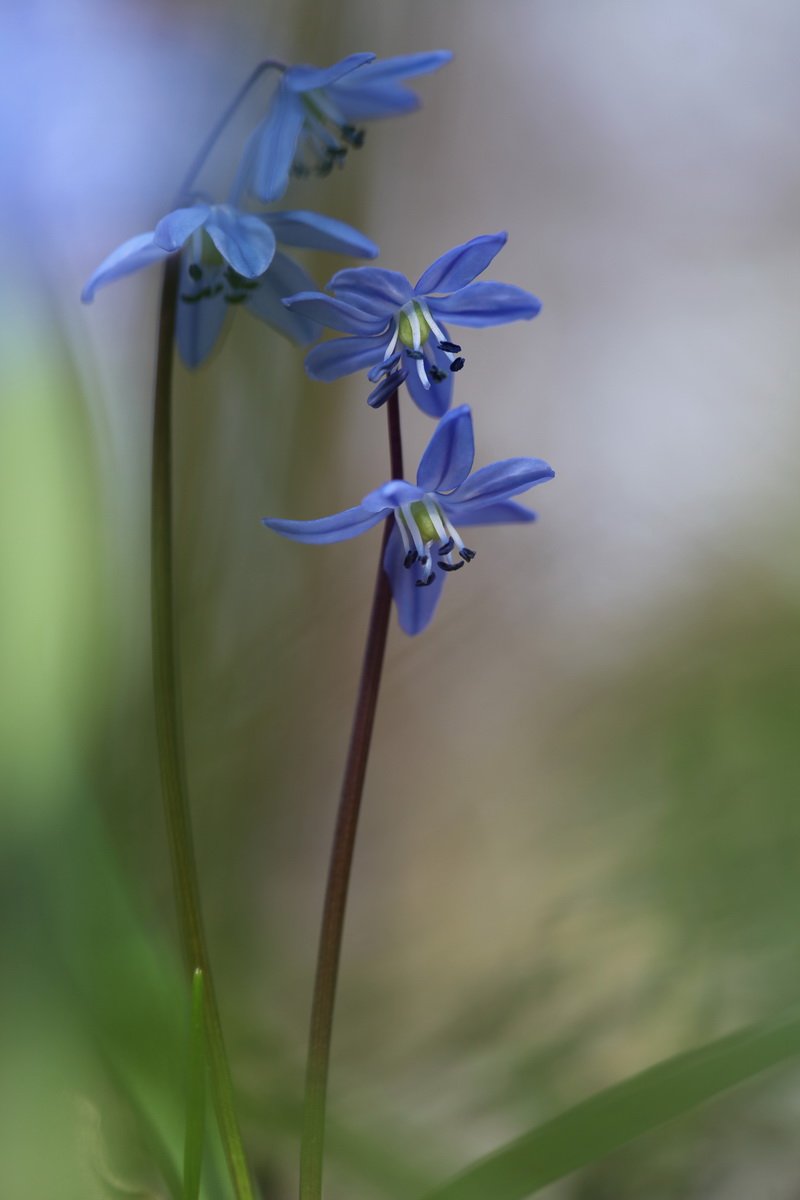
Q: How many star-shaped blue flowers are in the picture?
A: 4